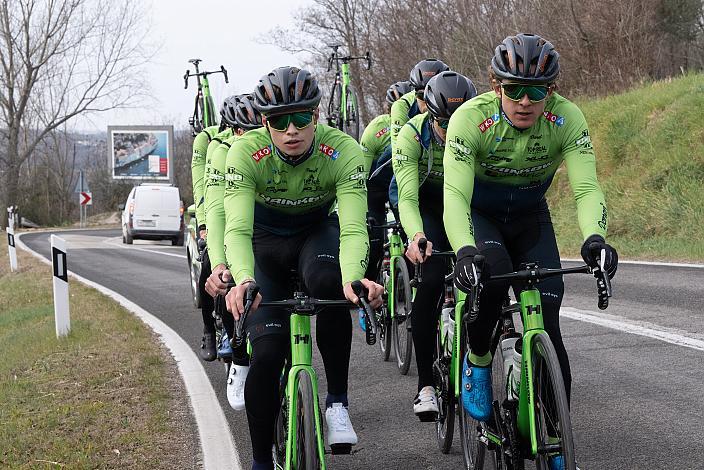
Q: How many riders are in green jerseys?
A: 8